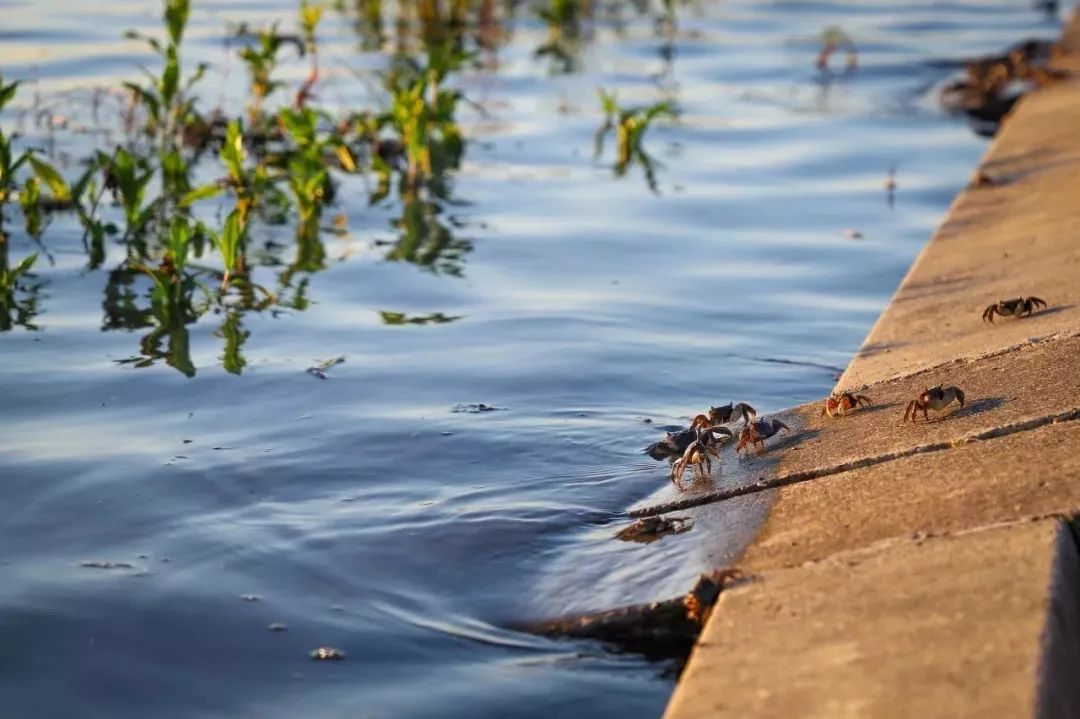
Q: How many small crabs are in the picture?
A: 8